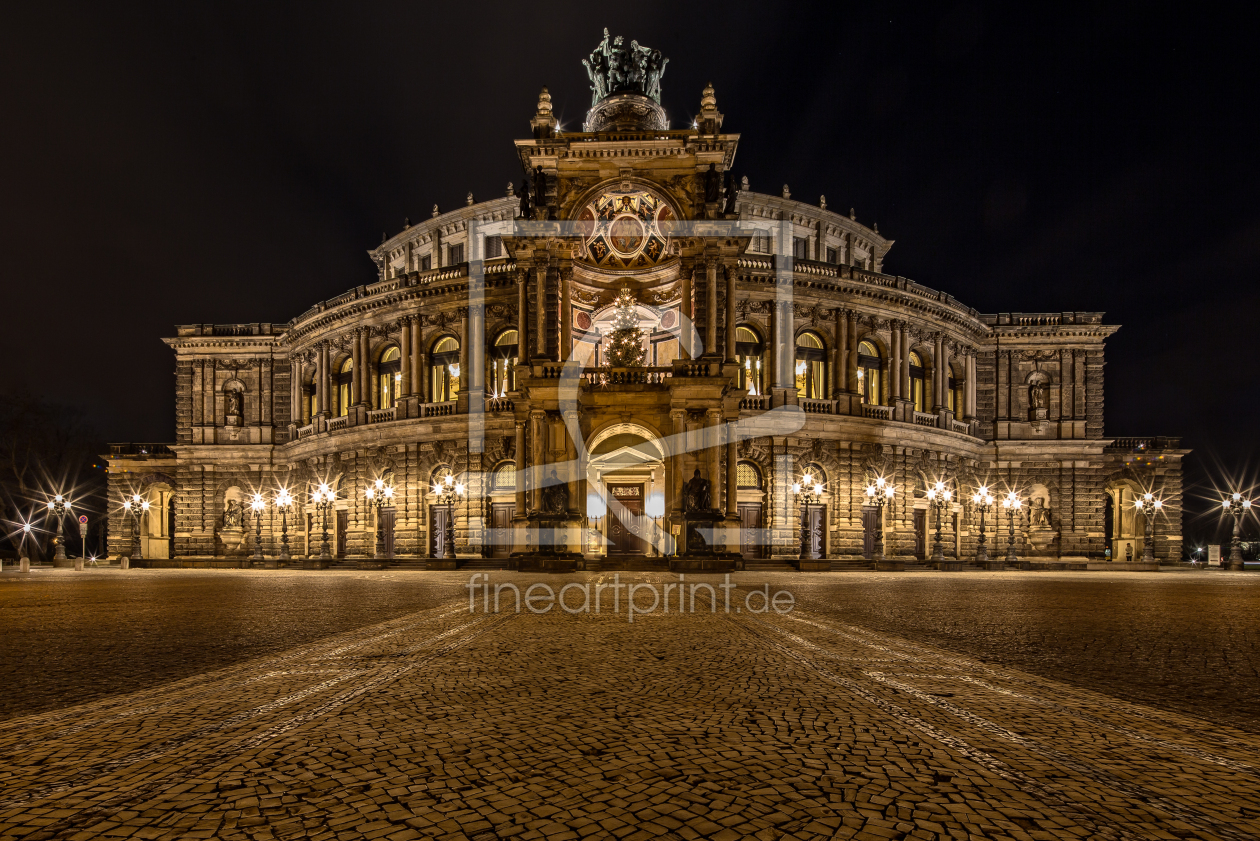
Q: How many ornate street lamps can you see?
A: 14